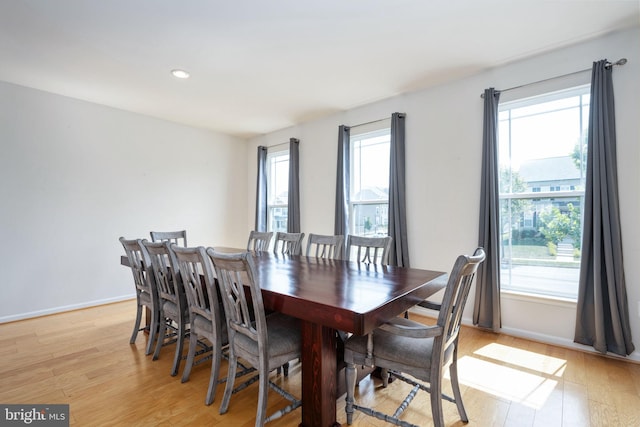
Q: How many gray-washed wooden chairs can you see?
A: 10